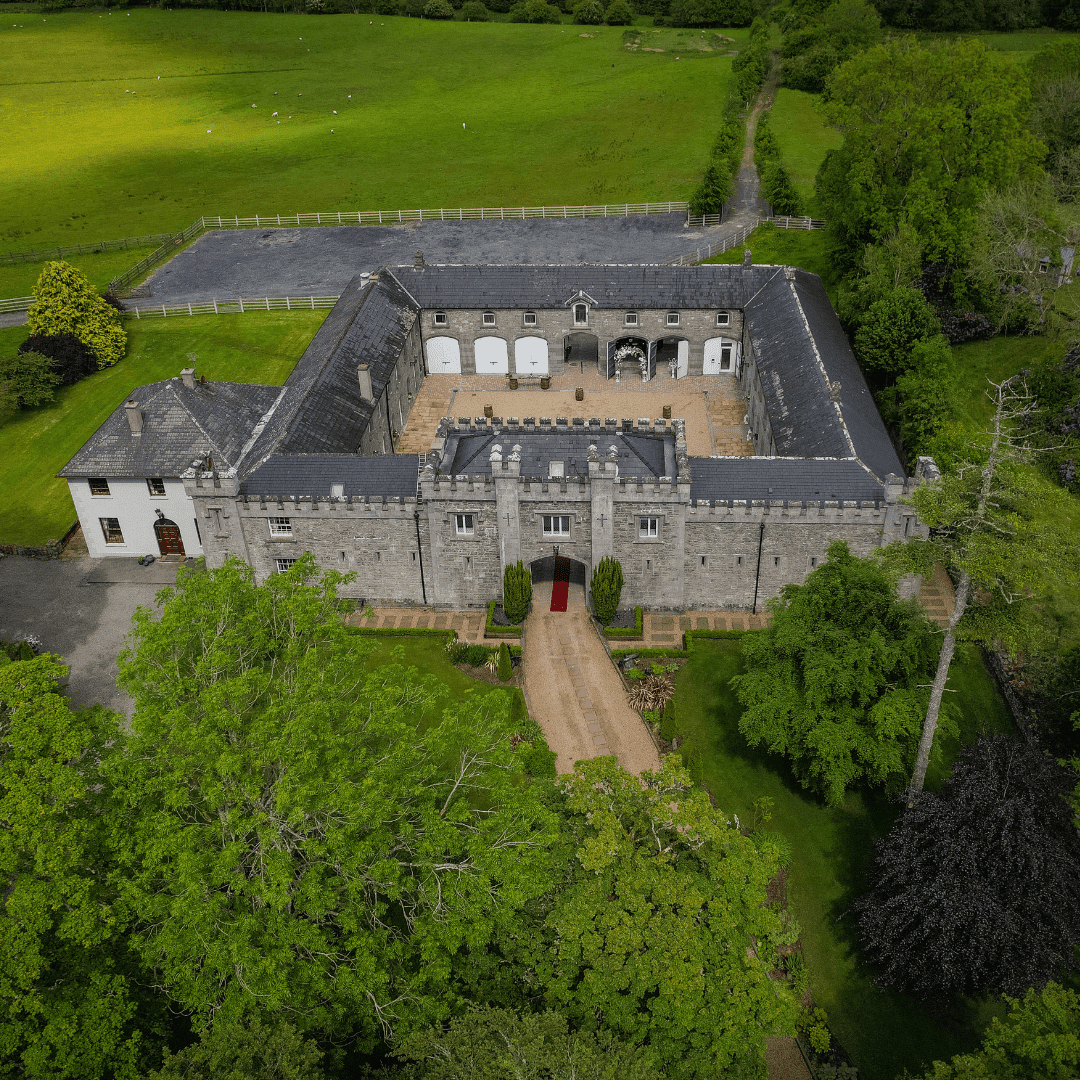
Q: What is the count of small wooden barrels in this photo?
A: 5